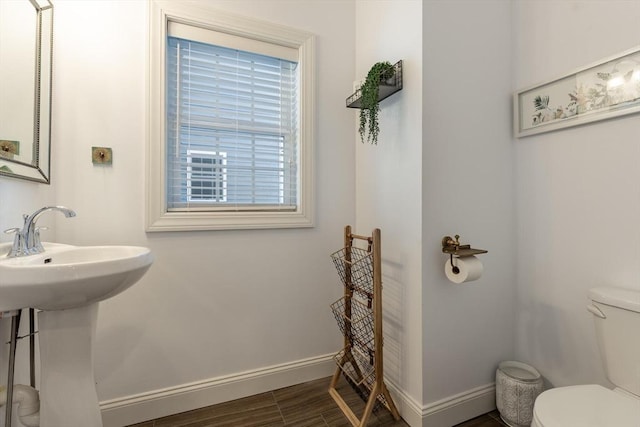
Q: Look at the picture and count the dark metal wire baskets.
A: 3